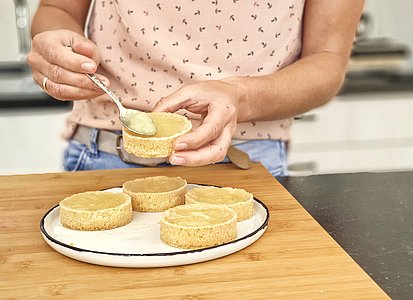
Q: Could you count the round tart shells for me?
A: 5